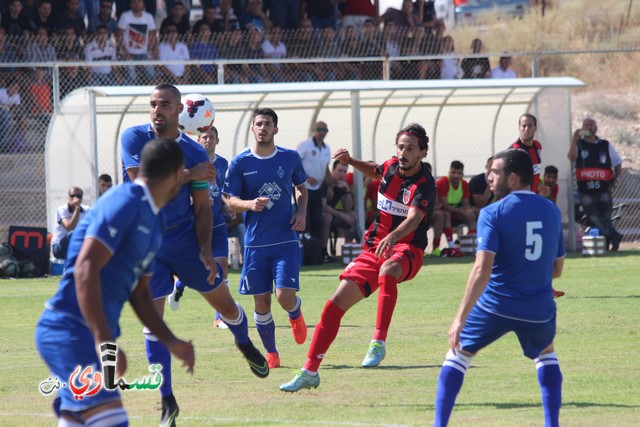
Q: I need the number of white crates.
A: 3